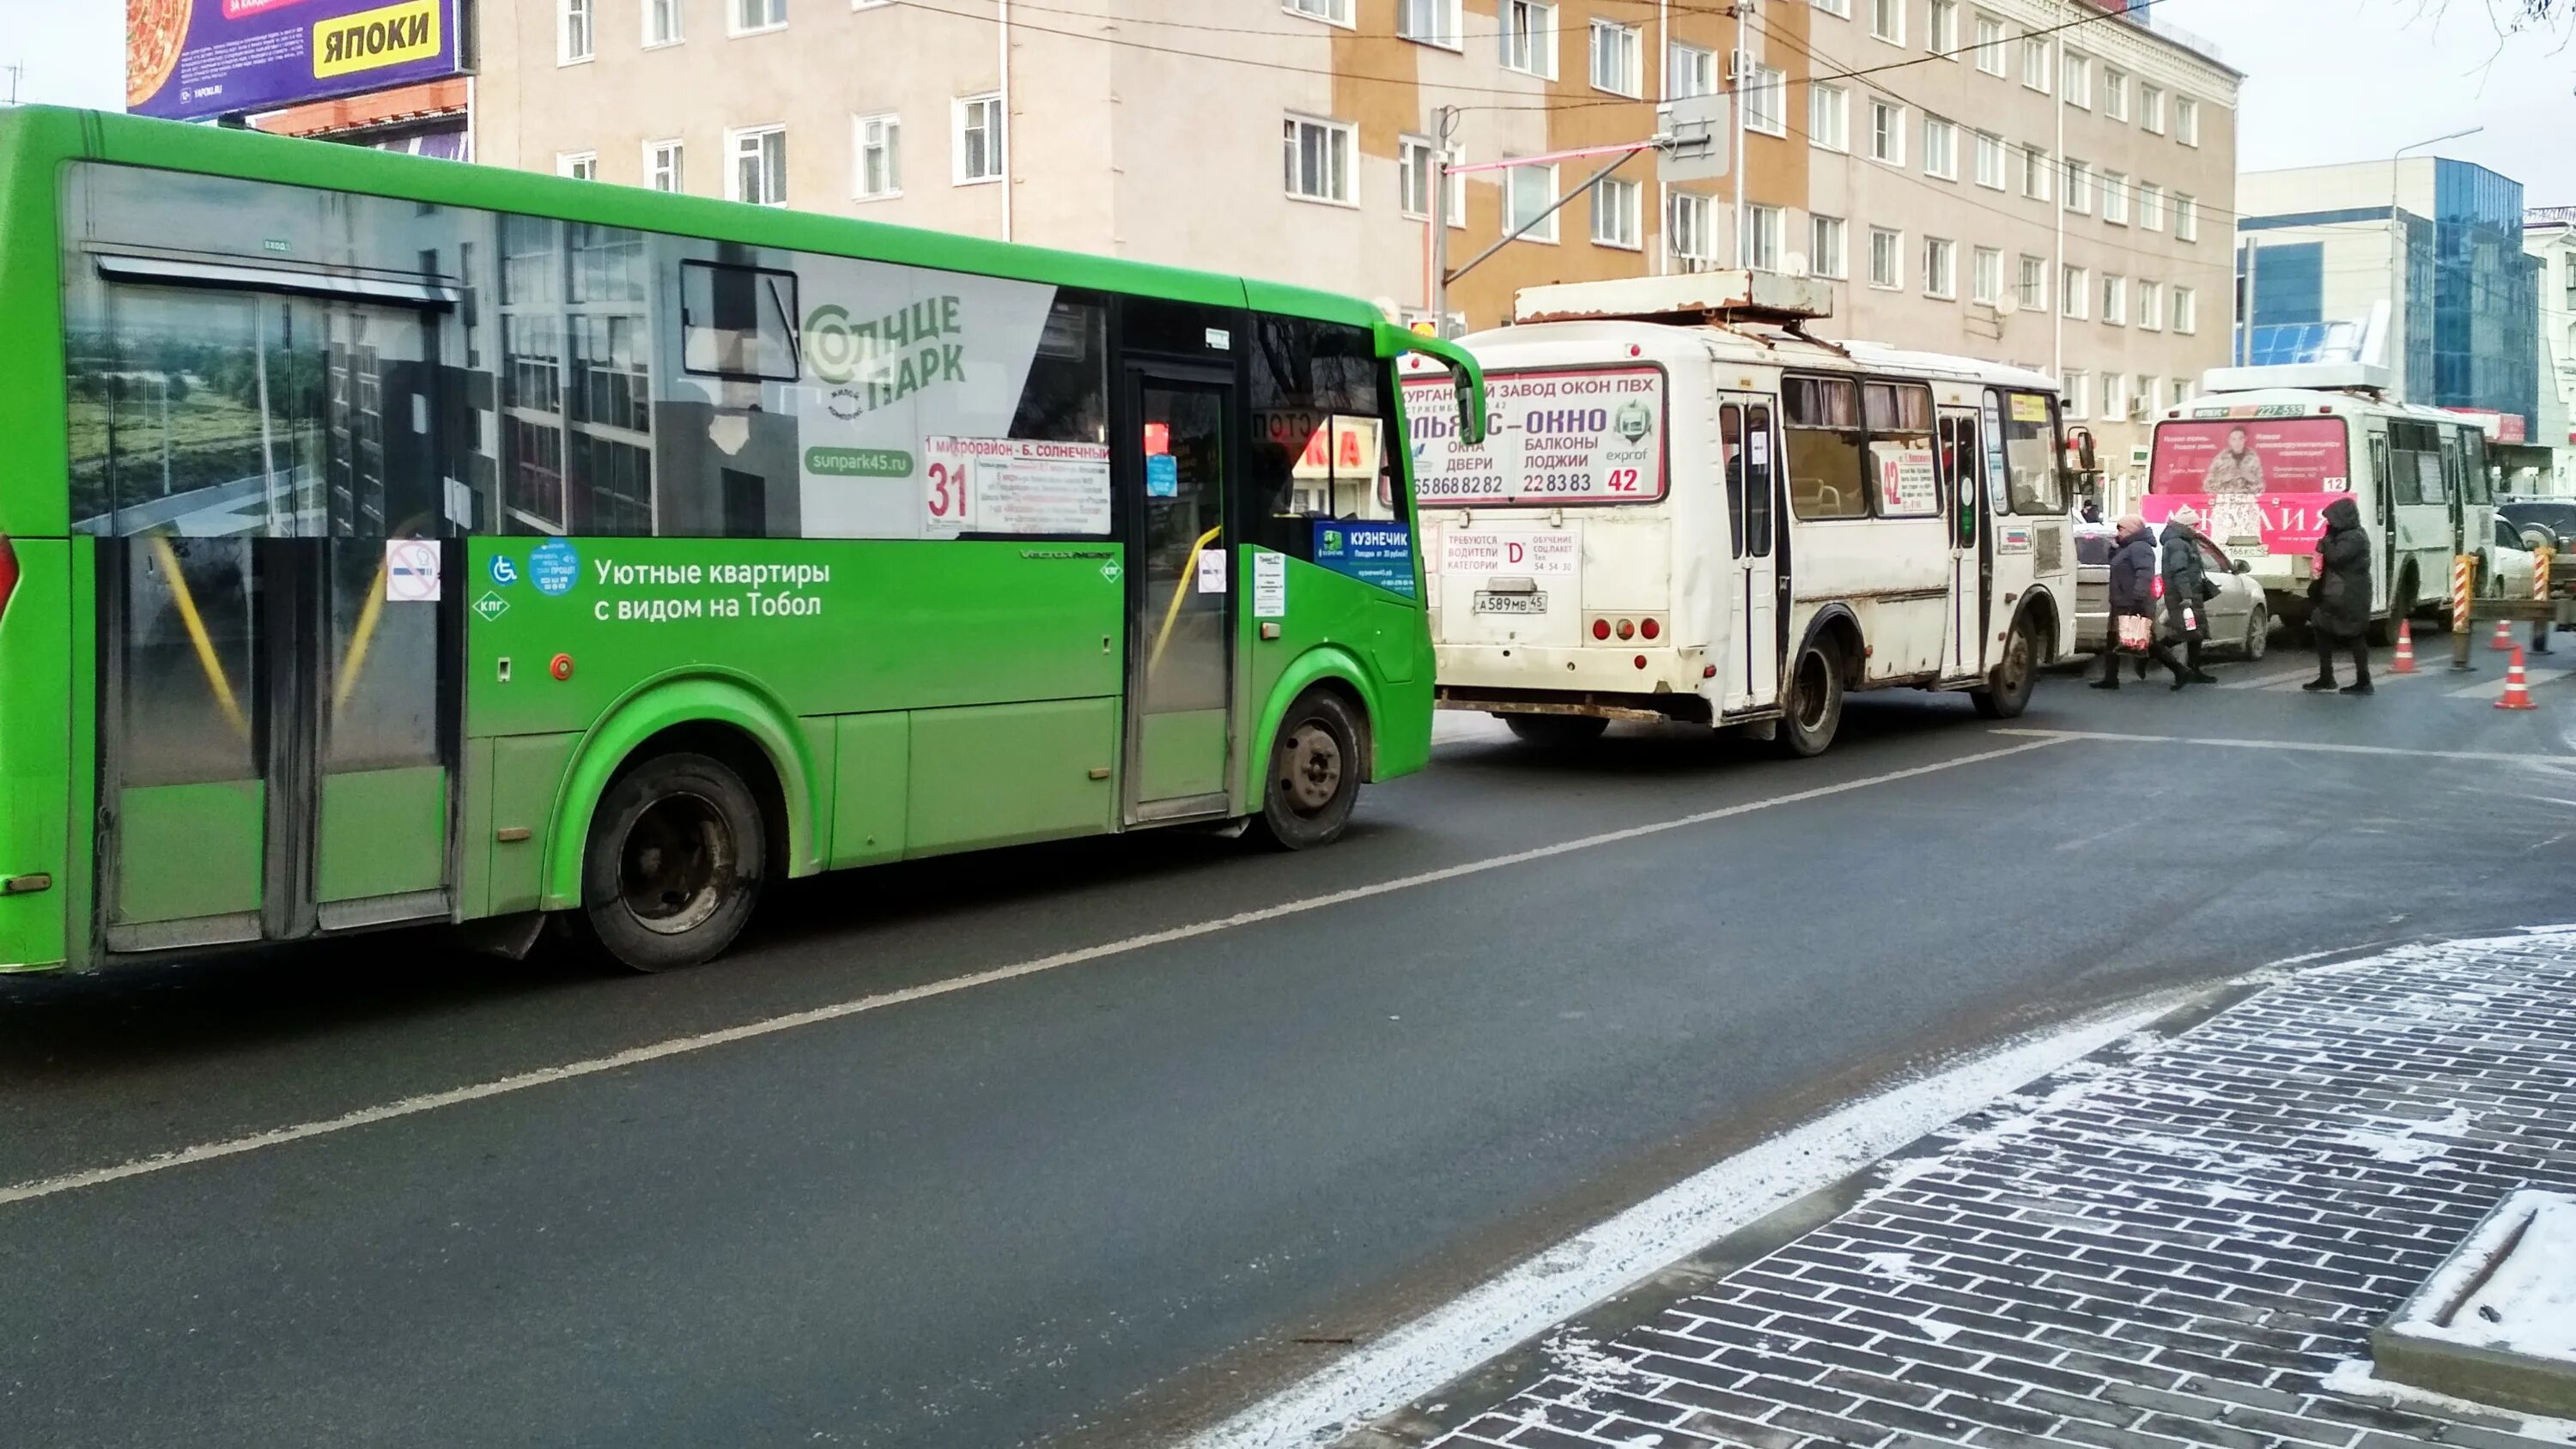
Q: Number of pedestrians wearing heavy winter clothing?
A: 3